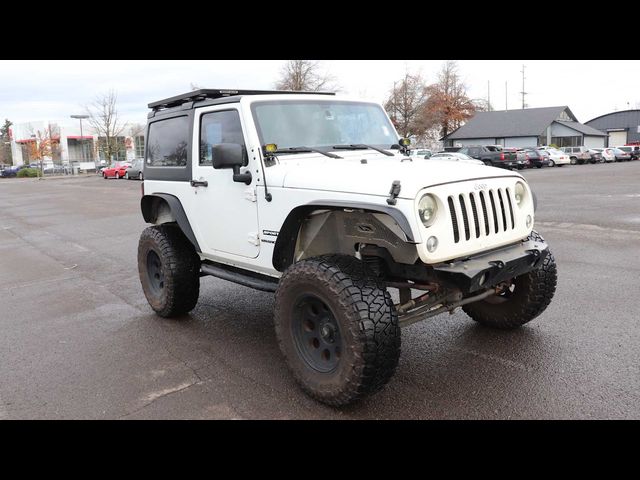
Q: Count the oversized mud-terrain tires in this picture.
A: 3